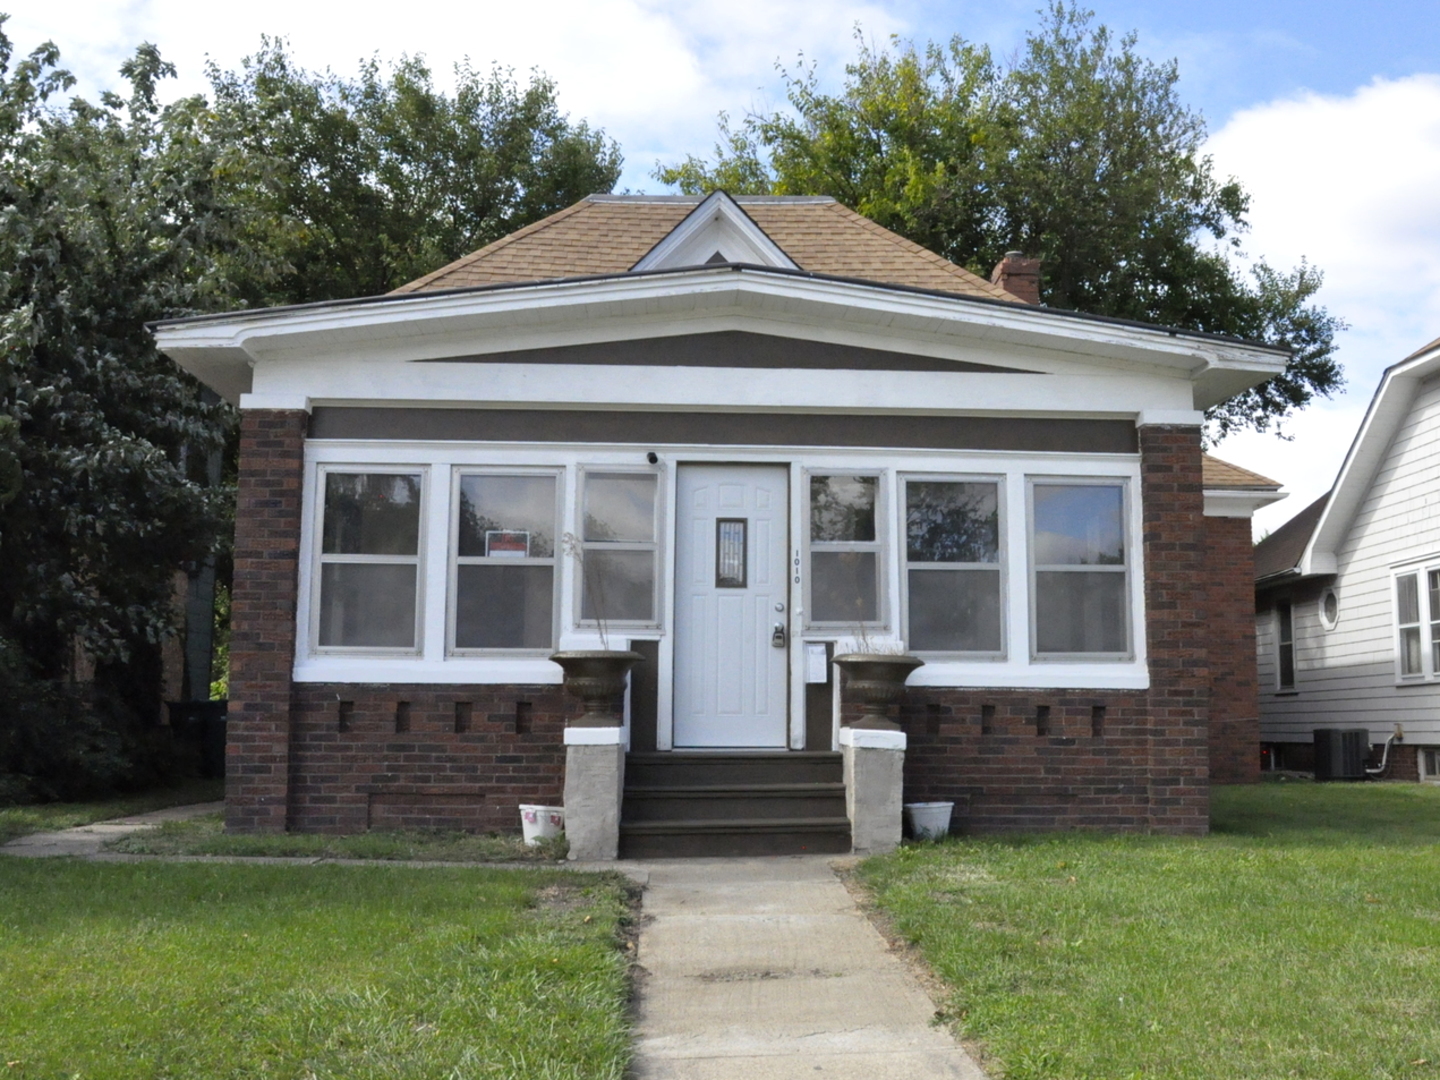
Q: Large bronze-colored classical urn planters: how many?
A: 2